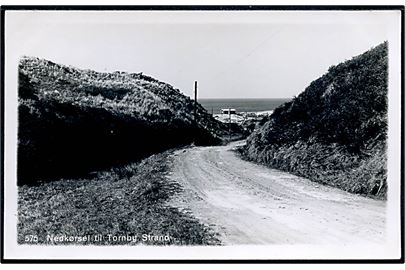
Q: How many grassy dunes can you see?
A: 2